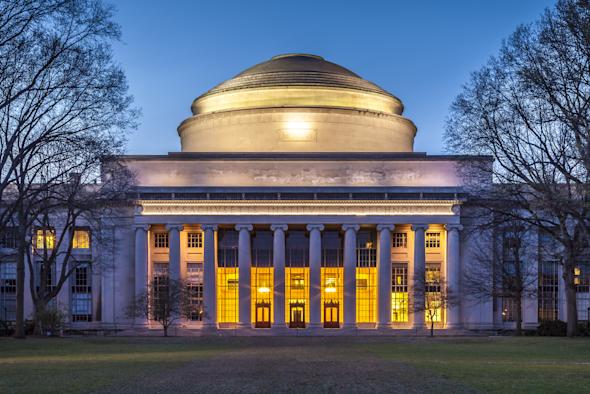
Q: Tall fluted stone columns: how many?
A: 10